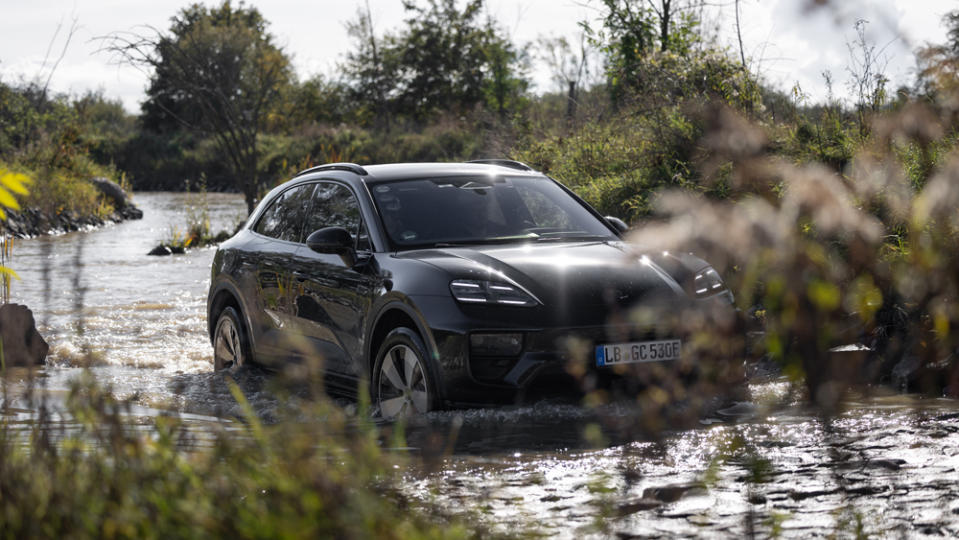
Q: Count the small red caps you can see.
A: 0